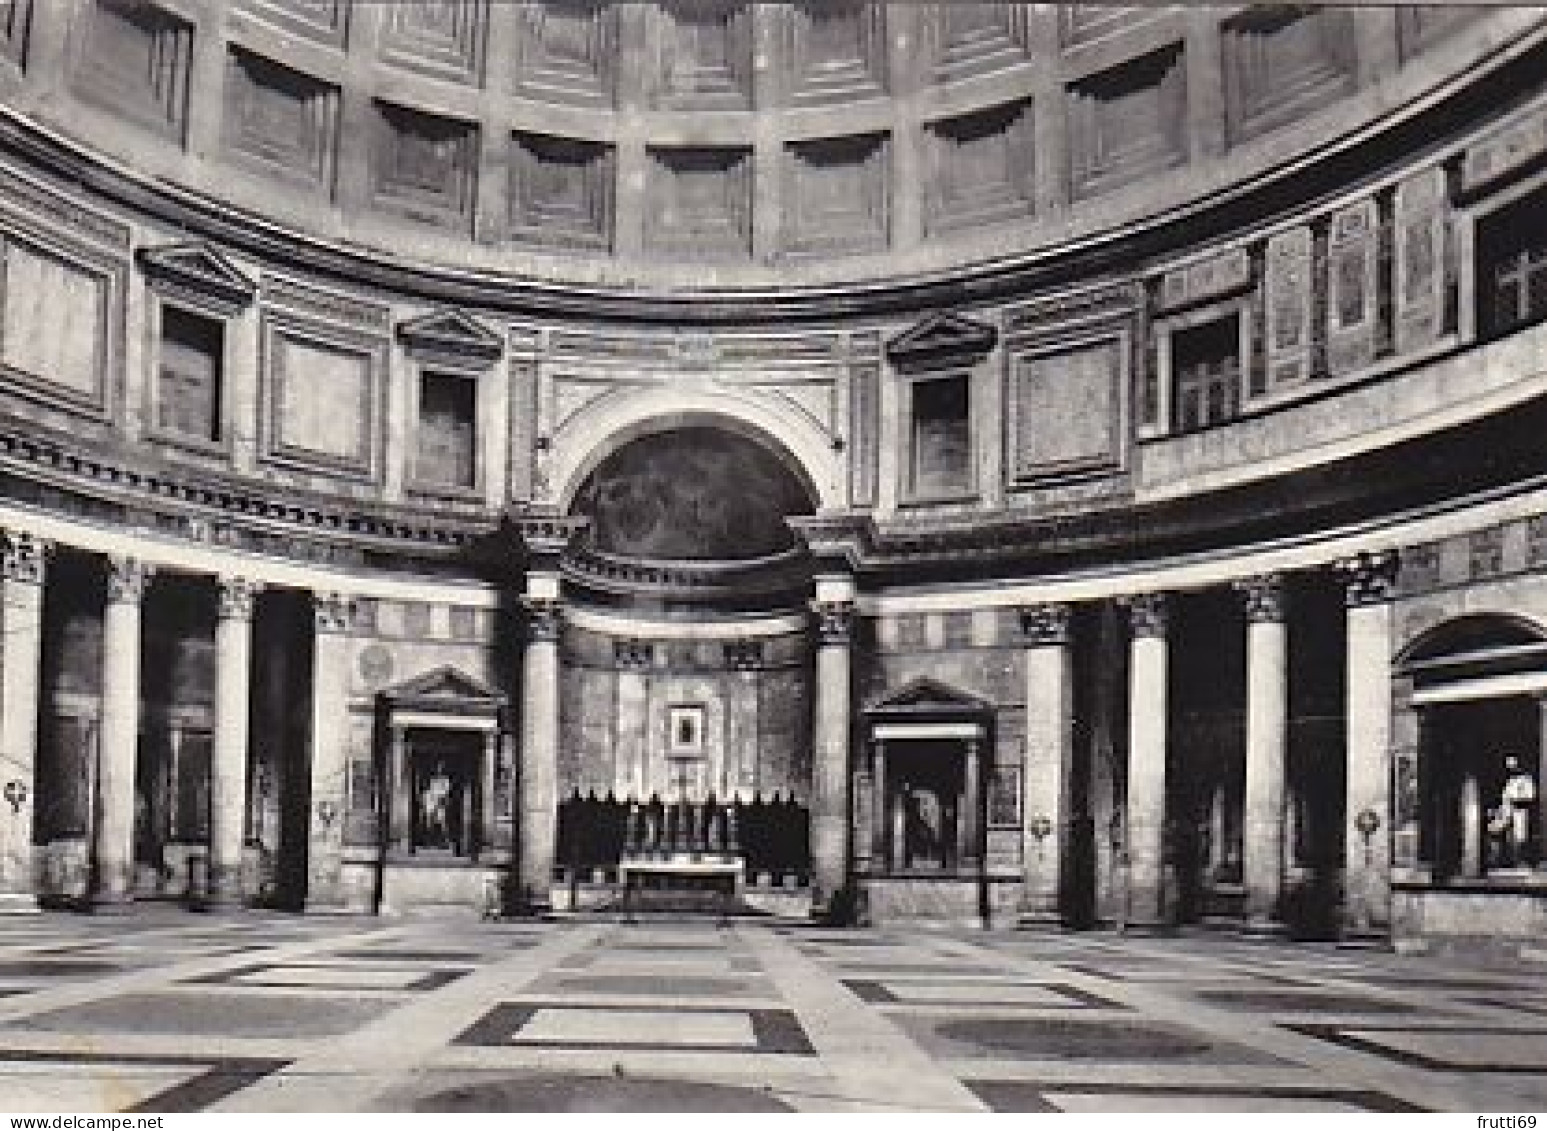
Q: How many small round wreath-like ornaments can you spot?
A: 4